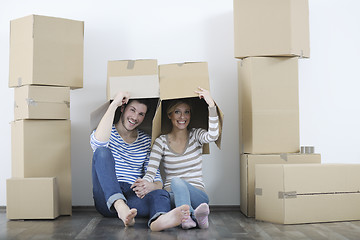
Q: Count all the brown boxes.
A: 10